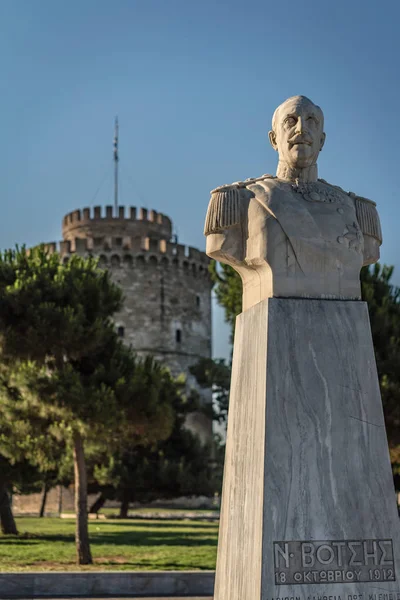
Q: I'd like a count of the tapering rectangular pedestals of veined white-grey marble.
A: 1